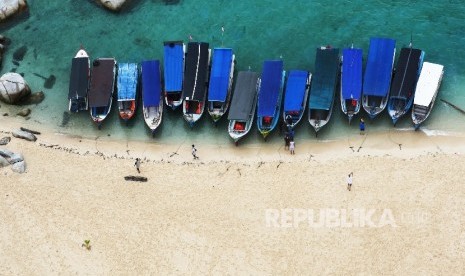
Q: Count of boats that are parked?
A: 15